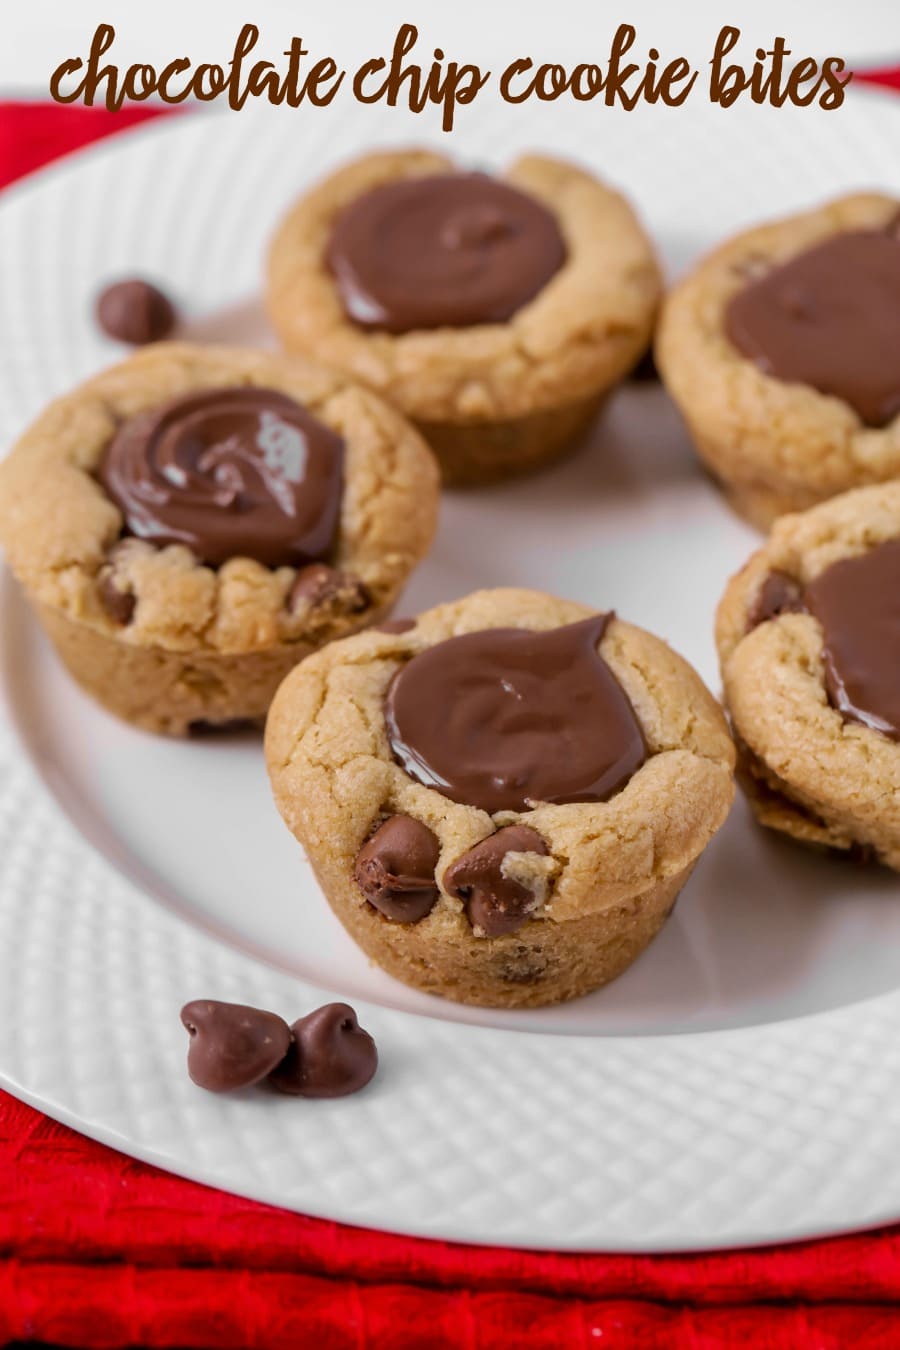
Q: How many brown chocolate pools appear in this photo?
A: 5